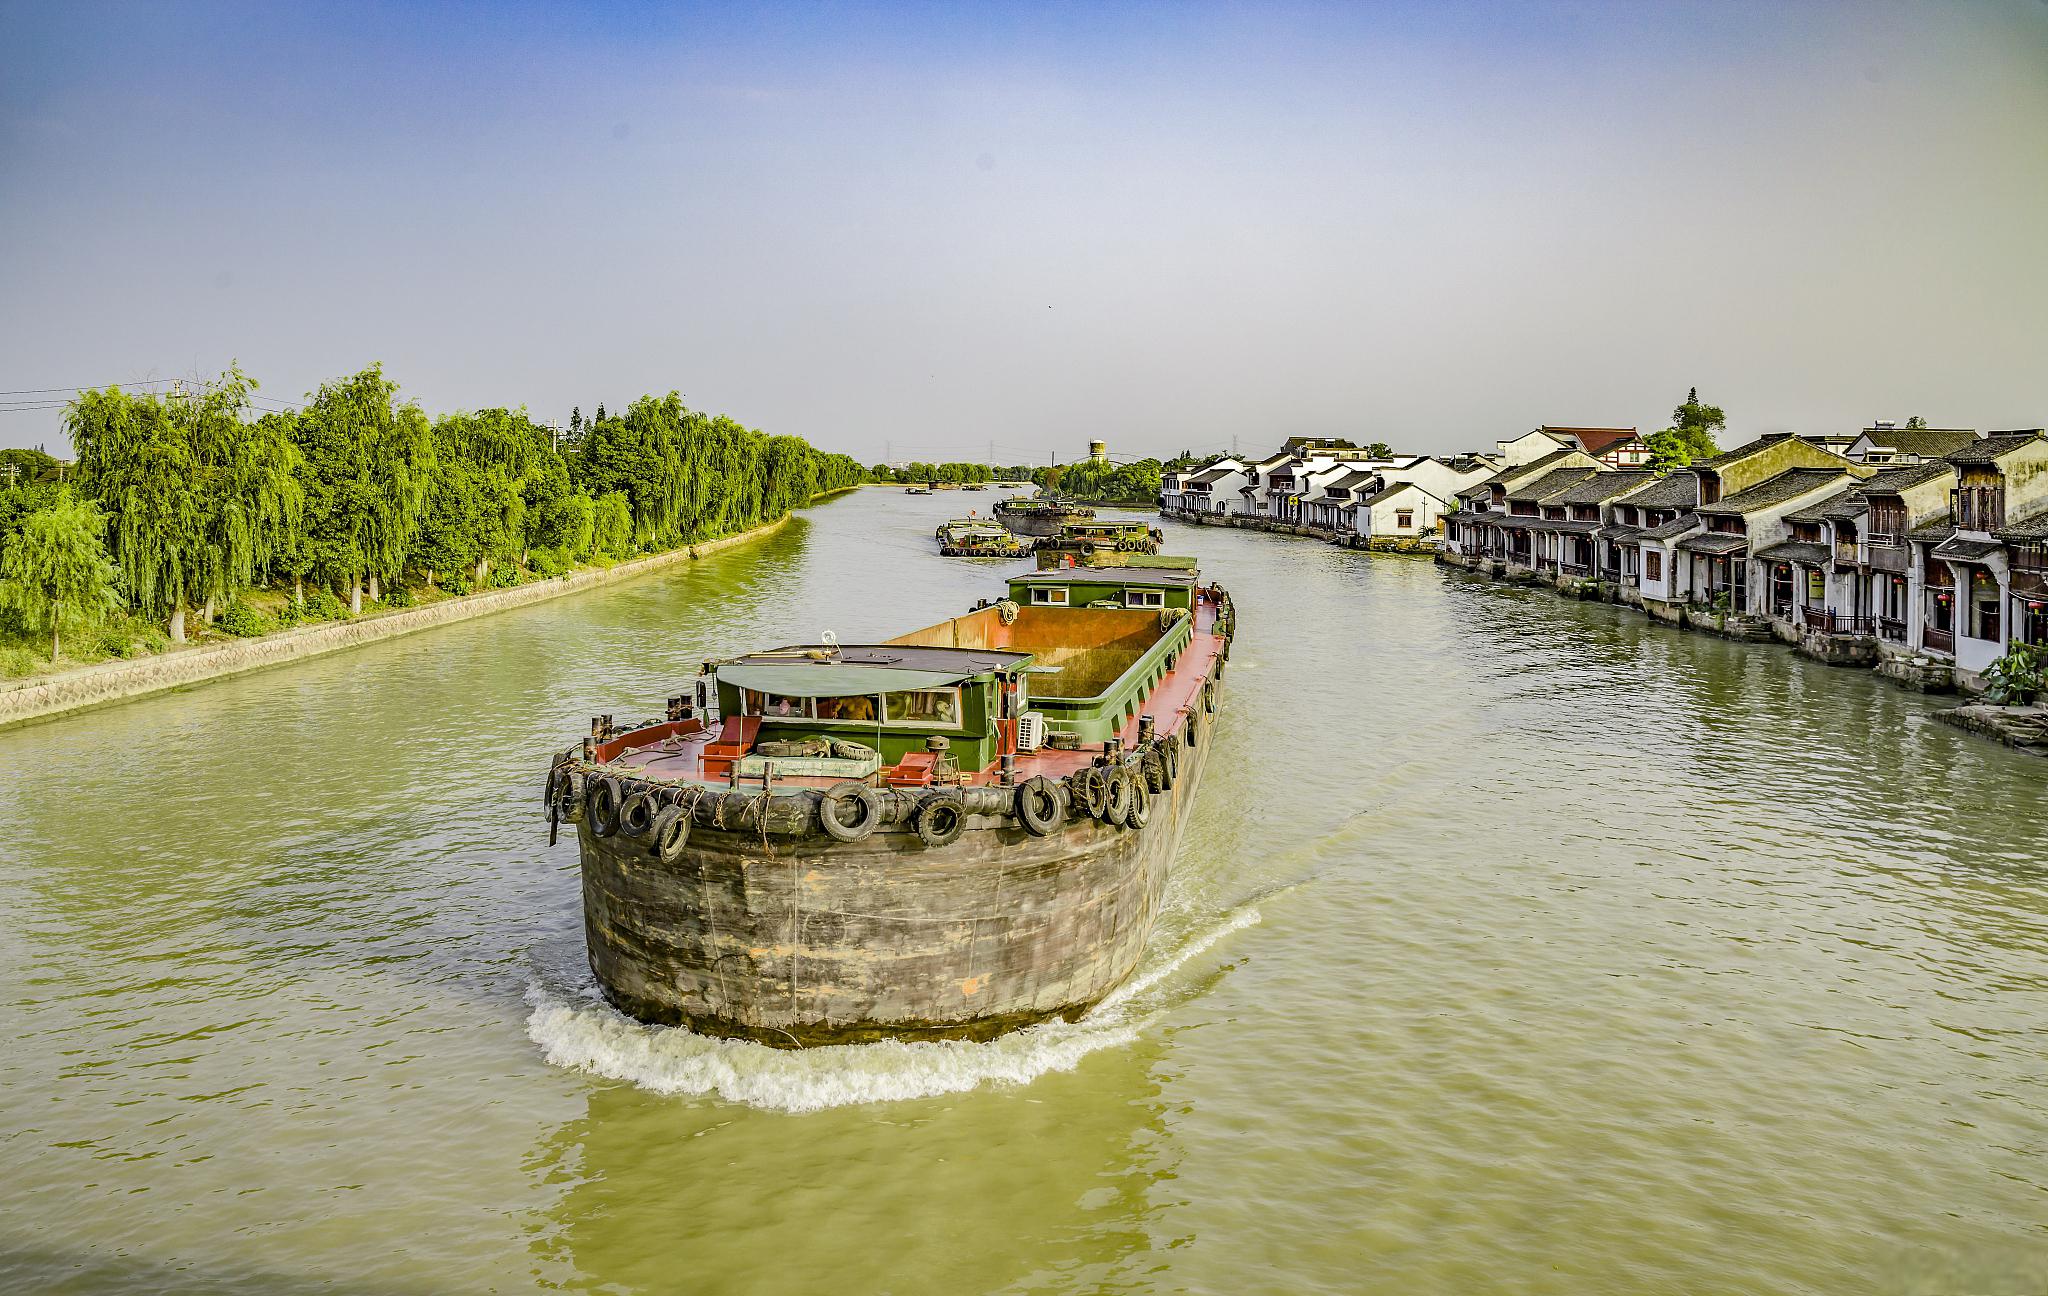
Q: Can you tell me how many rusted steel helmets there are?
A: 0